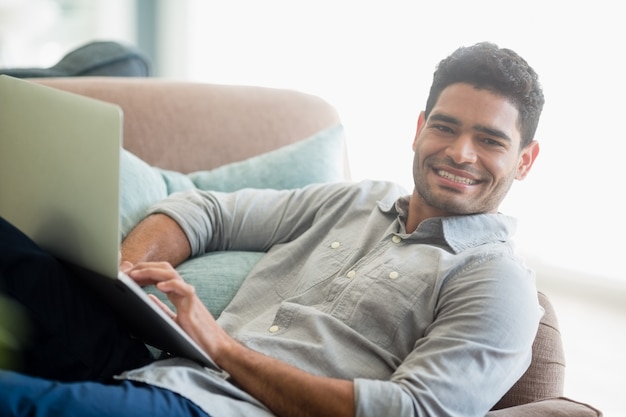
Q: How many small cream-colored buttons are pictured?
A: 5